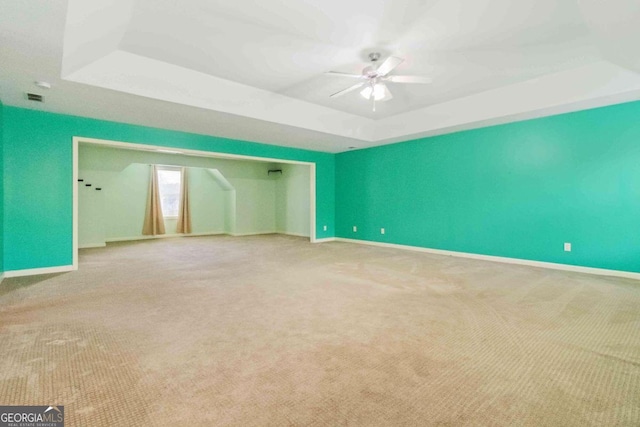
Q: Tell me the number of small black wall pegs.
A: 3